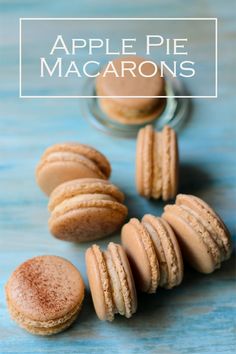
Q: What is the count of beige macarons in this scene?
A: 8